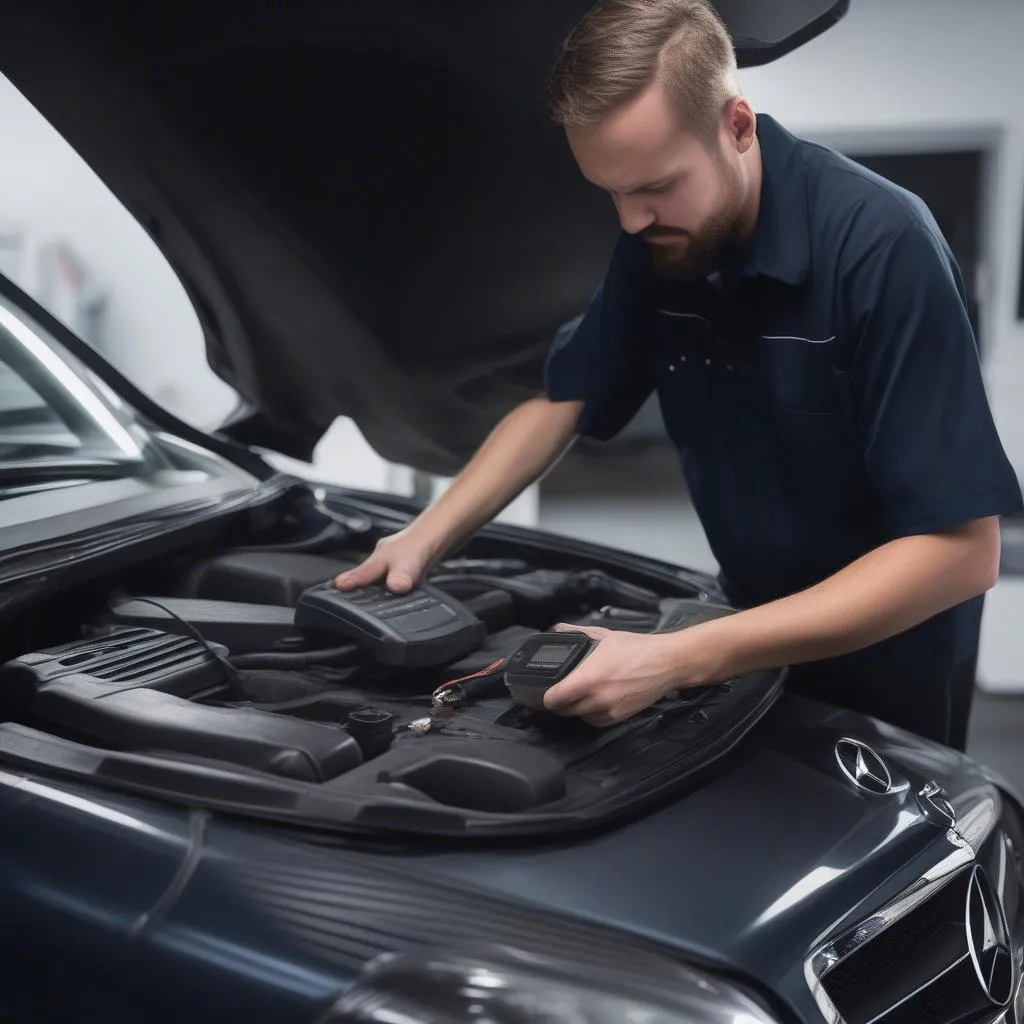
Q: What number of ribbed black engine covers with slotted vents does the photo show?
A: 1